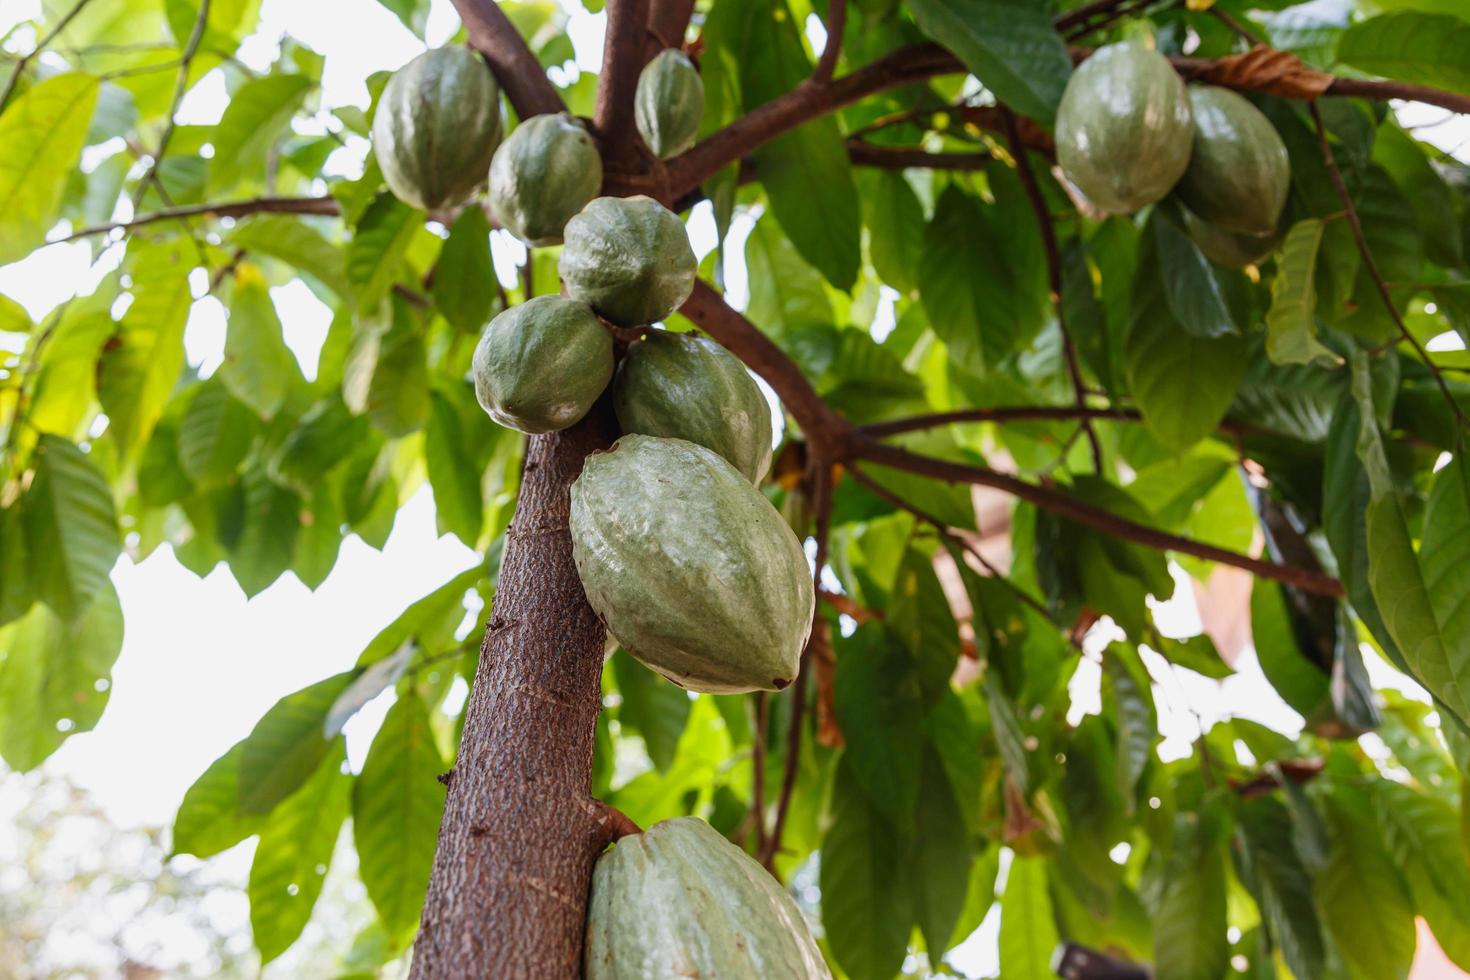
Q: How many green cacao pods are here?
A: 11